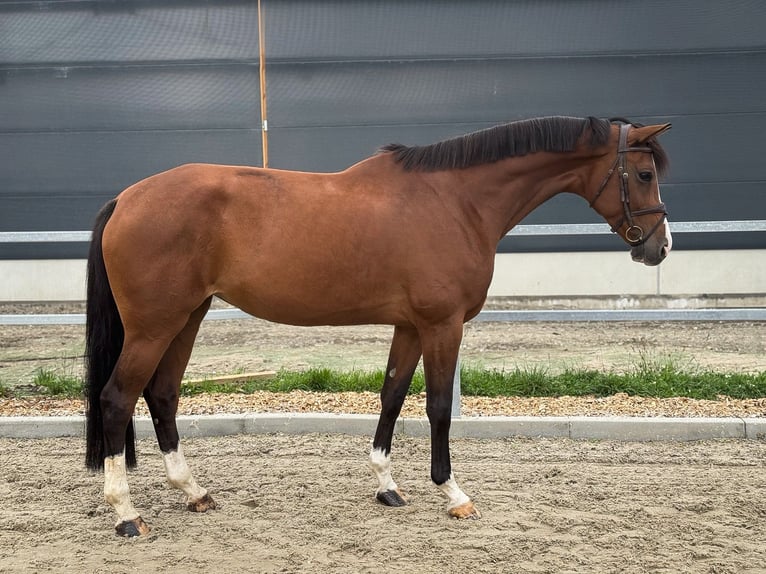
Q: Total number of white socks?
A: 4